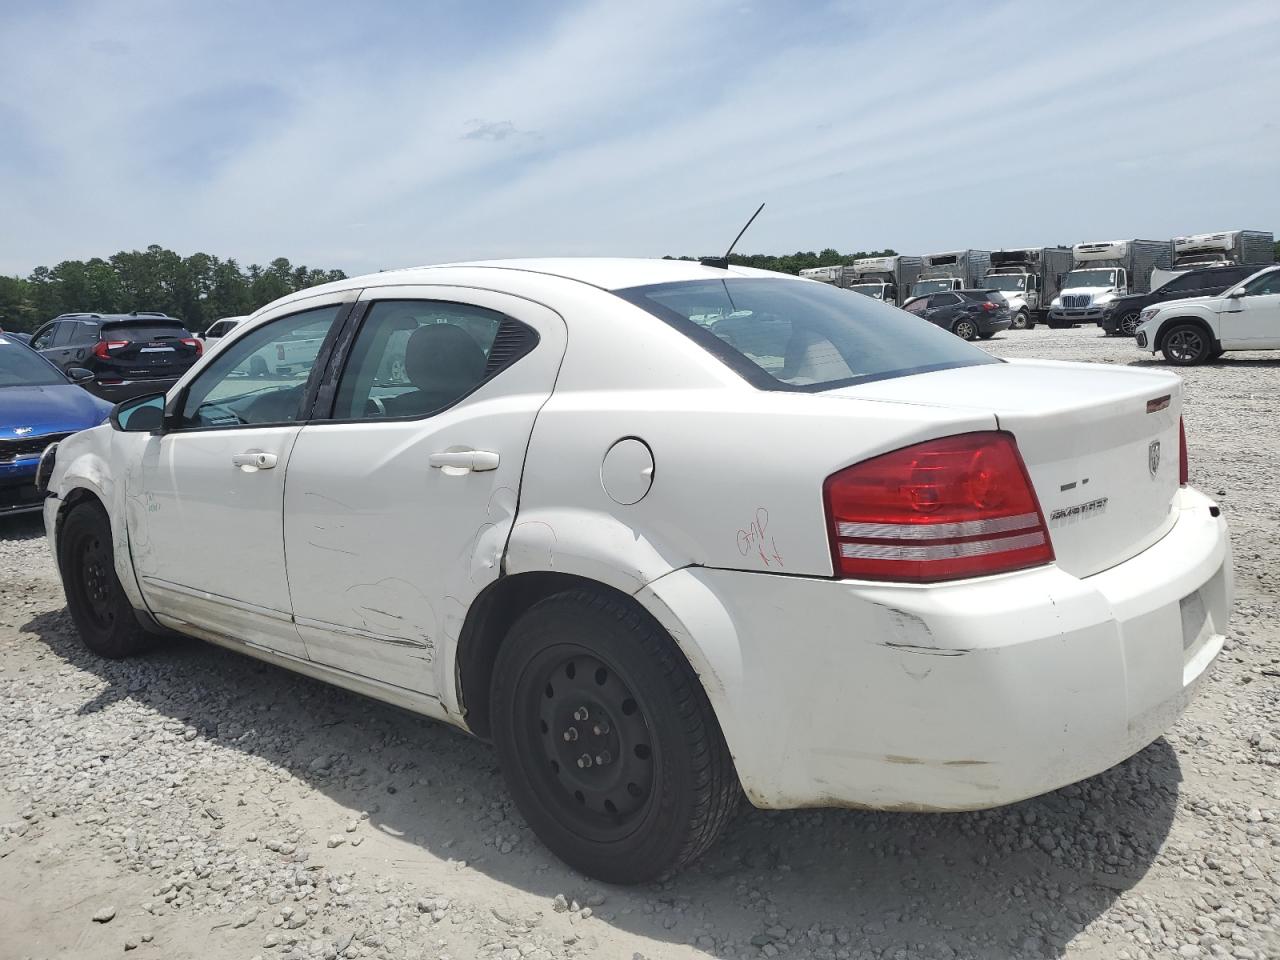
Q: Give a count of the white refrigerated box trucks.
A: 6